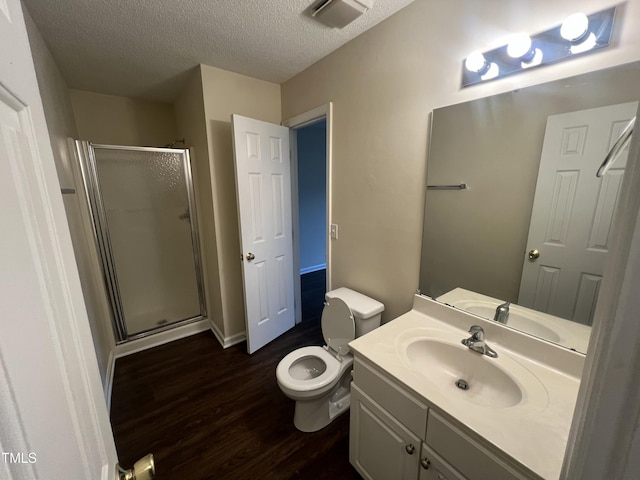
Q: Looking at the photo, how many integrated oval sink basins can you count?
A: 1